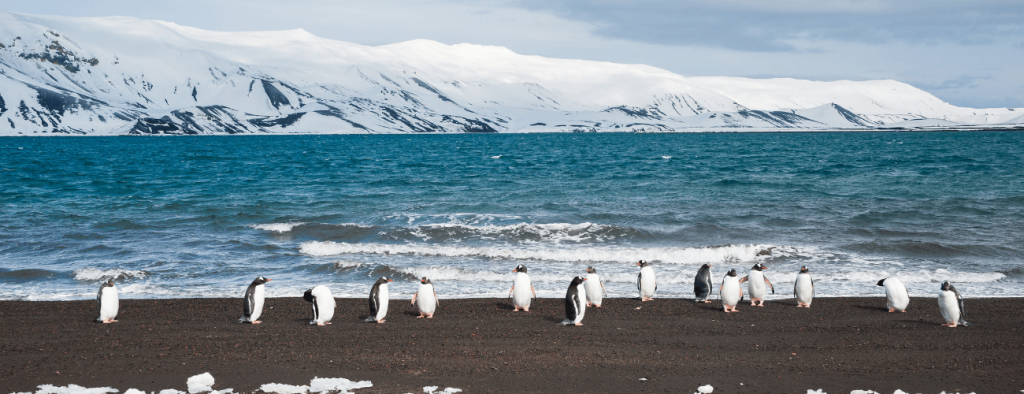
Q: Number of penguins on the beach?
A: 15